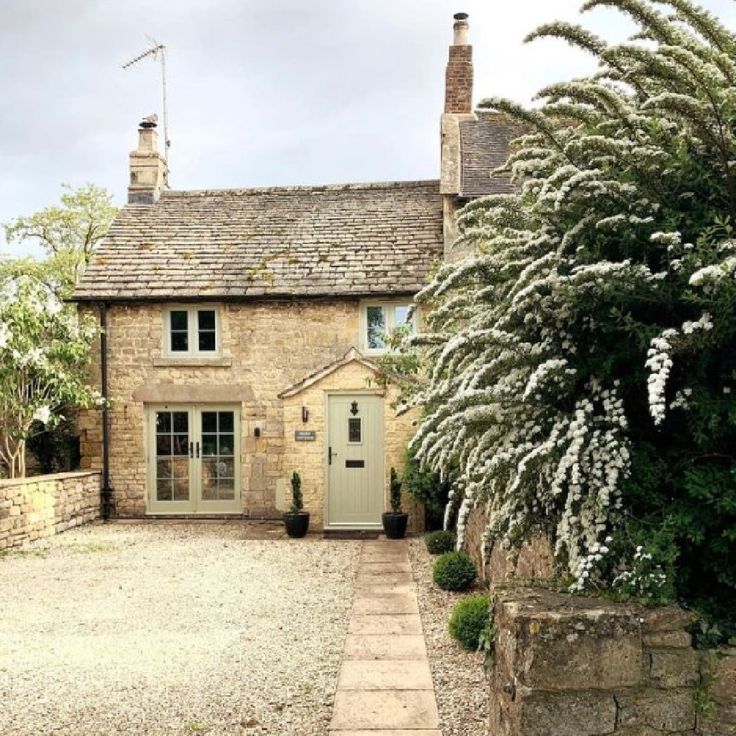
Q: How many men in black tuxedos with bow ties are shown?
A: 0